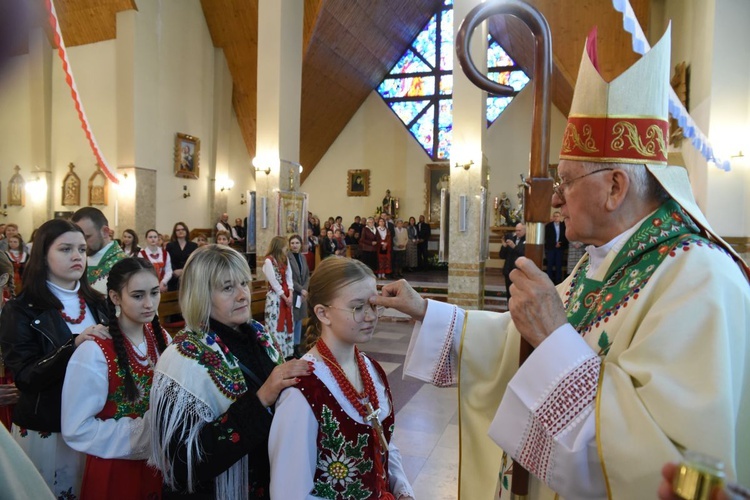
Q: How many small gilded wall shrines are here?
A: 3